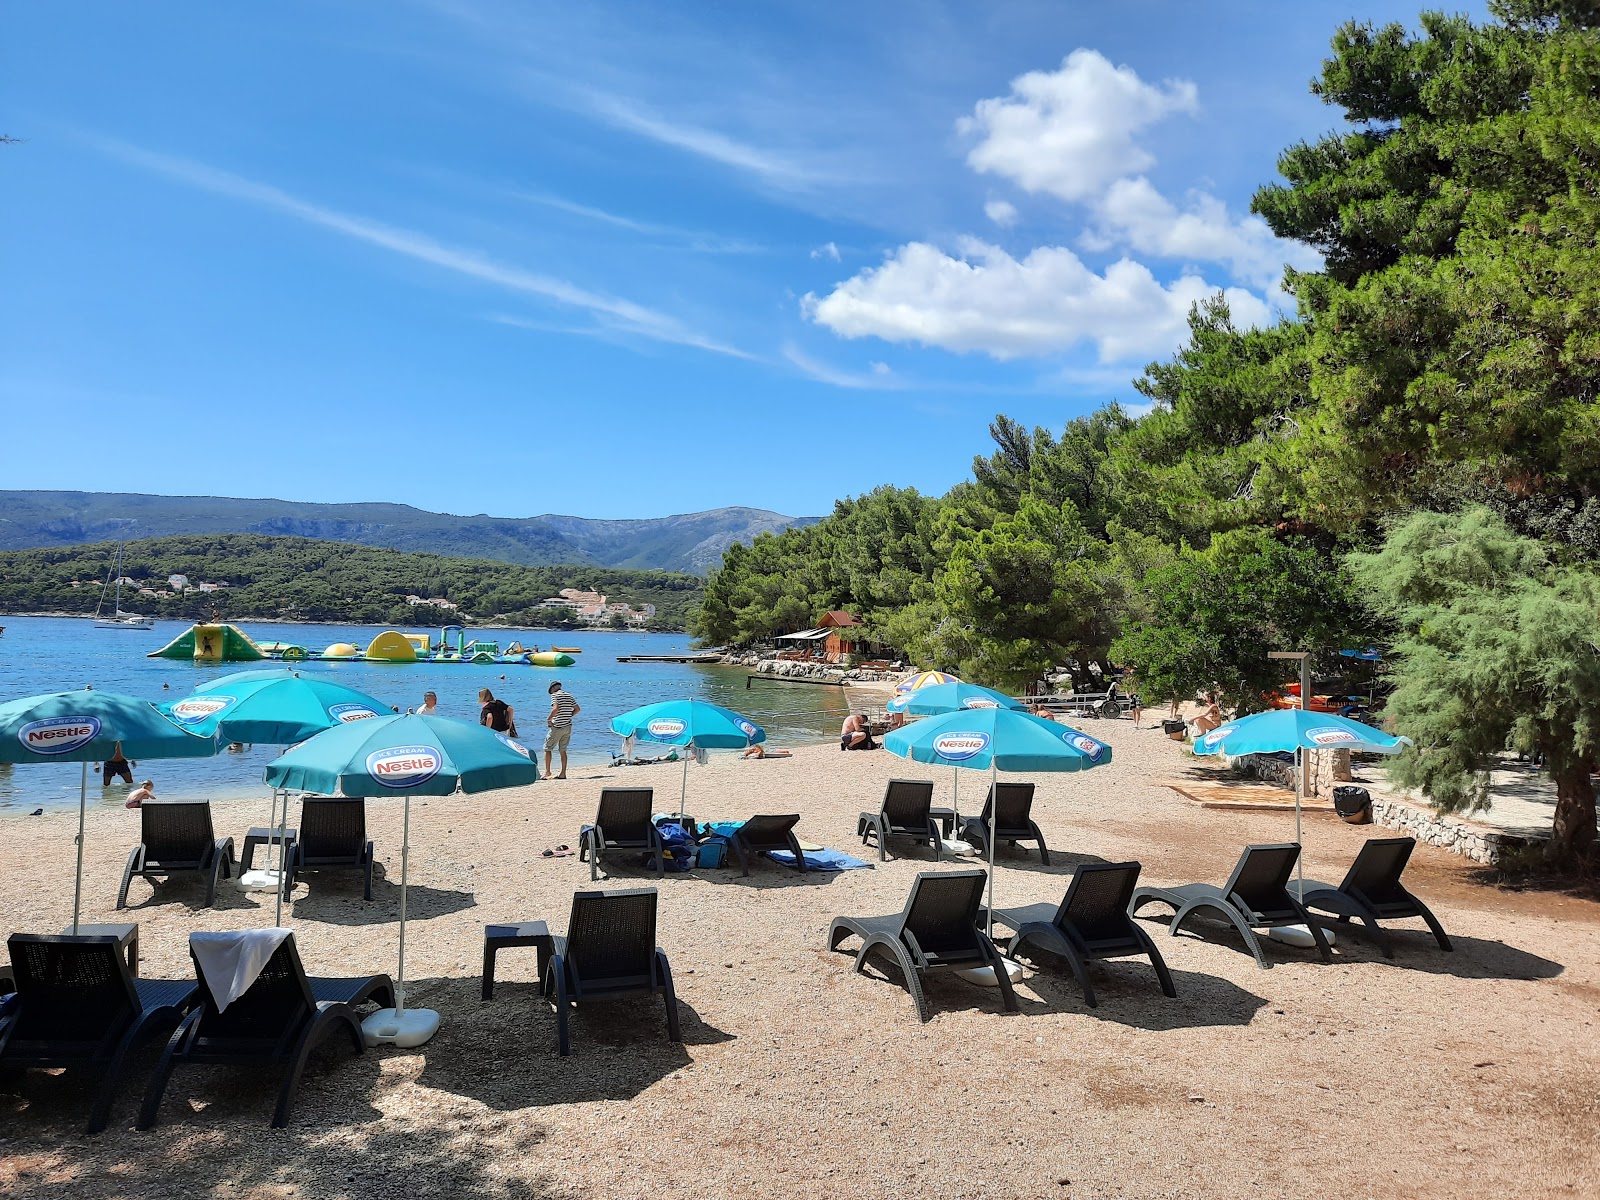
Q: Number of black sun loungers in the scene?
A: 13